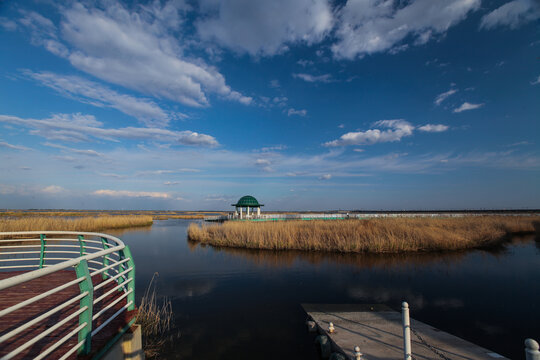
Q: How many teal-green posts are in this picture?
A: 6